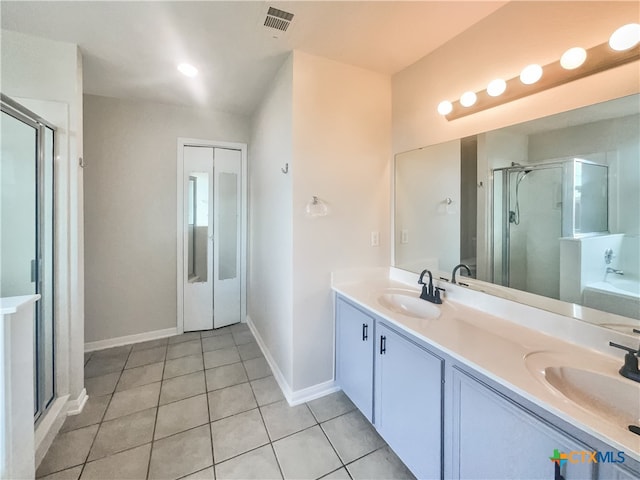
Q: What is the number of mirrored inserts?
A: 2